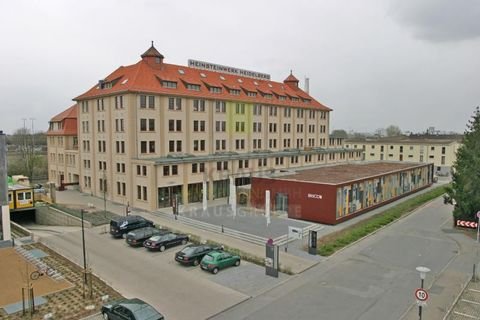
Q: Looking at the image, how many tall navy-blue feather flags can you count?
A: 0